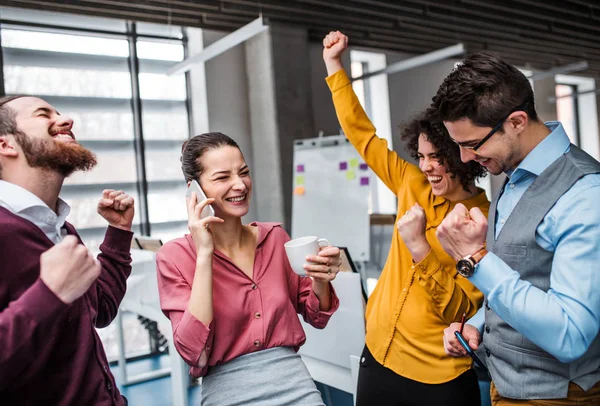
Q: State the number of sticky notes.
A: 8